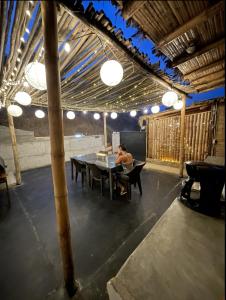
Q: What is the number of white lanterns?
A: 12